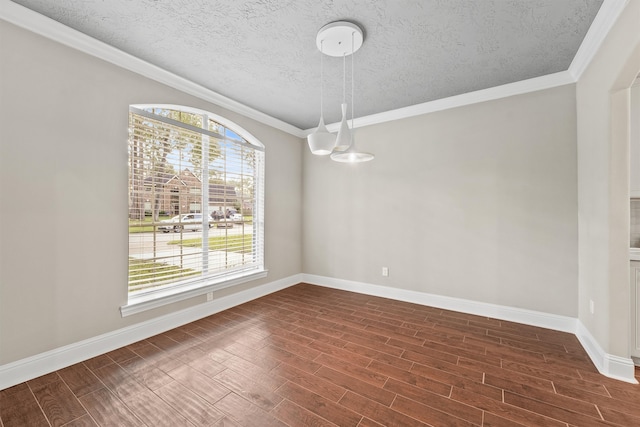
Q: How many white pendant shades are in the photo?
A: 3